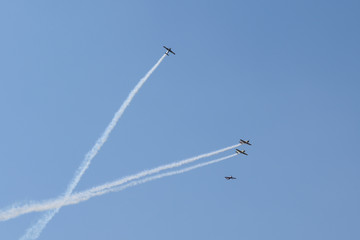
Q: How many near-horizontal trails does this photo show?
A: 2